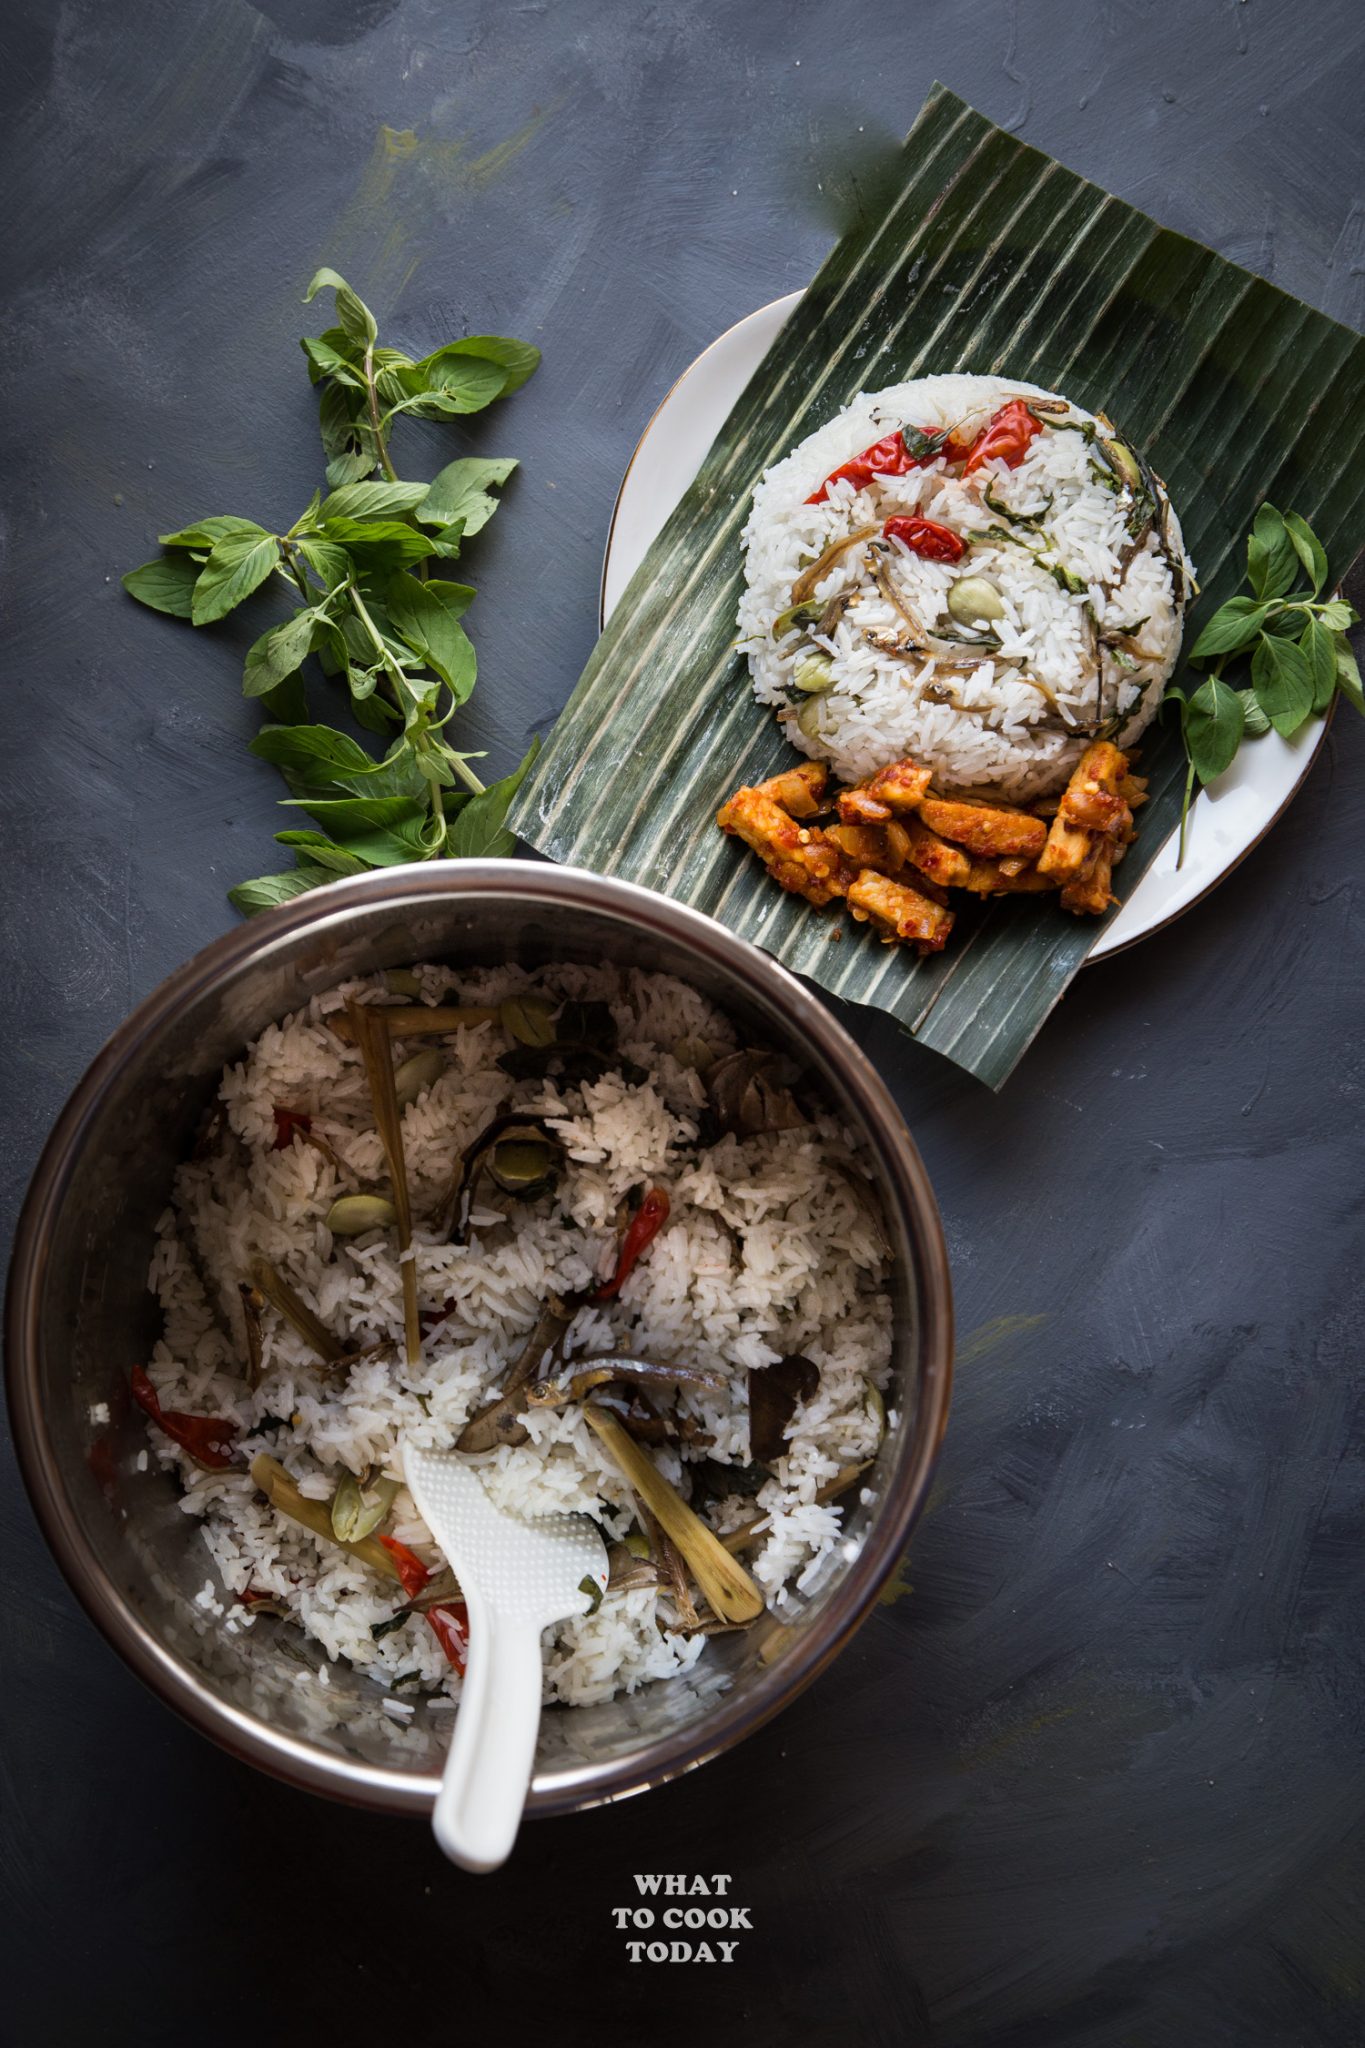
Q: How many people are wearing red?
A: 0